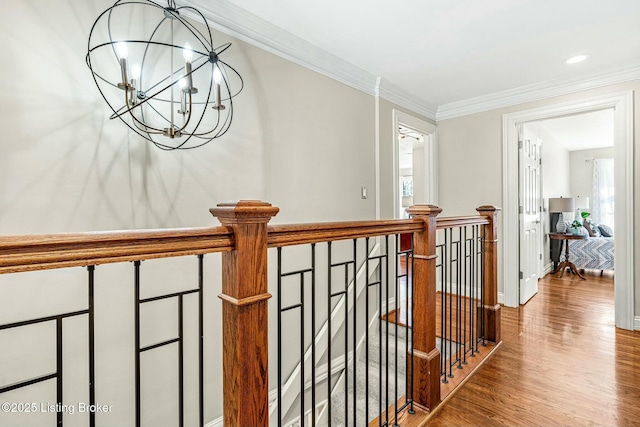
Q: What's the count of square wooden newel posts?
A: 3